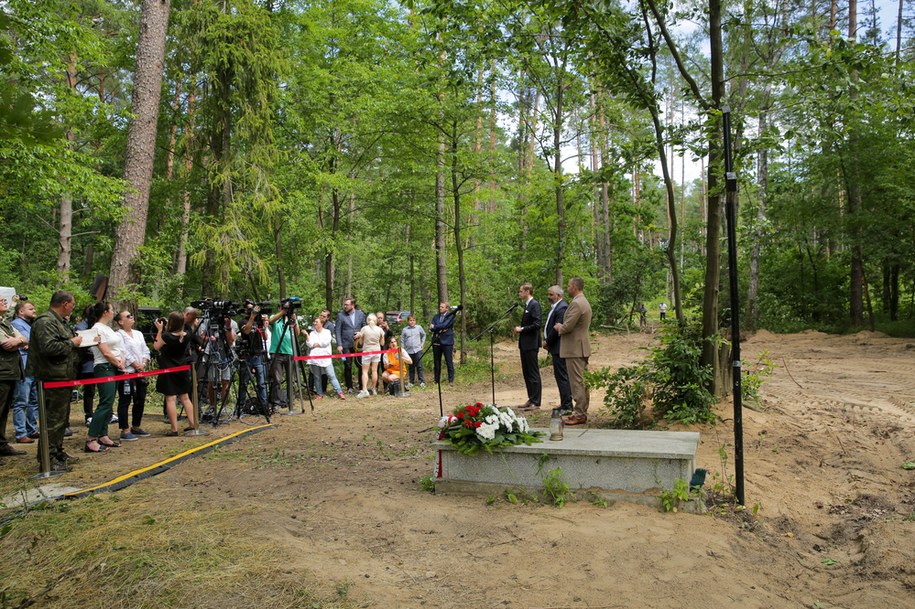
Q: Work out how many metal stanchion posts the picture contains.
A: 4